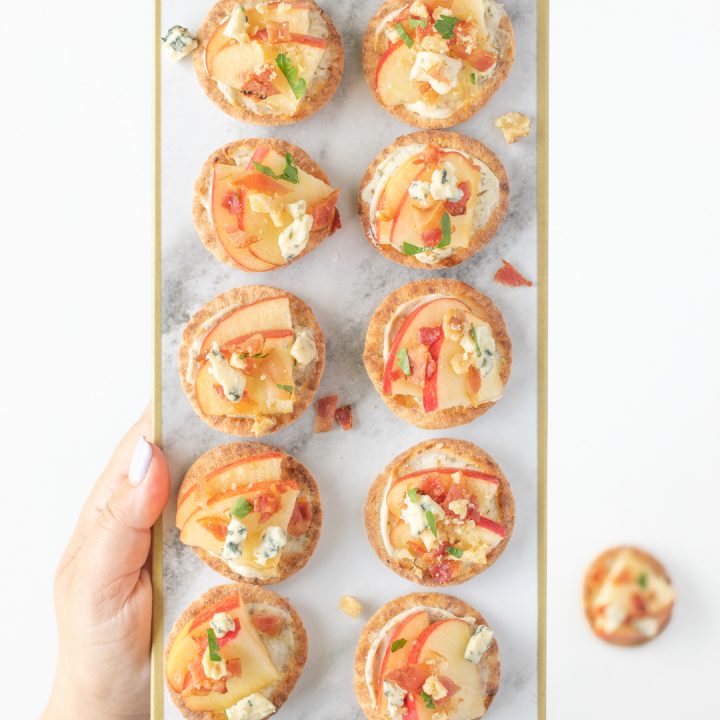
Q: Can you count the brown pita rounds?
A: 11